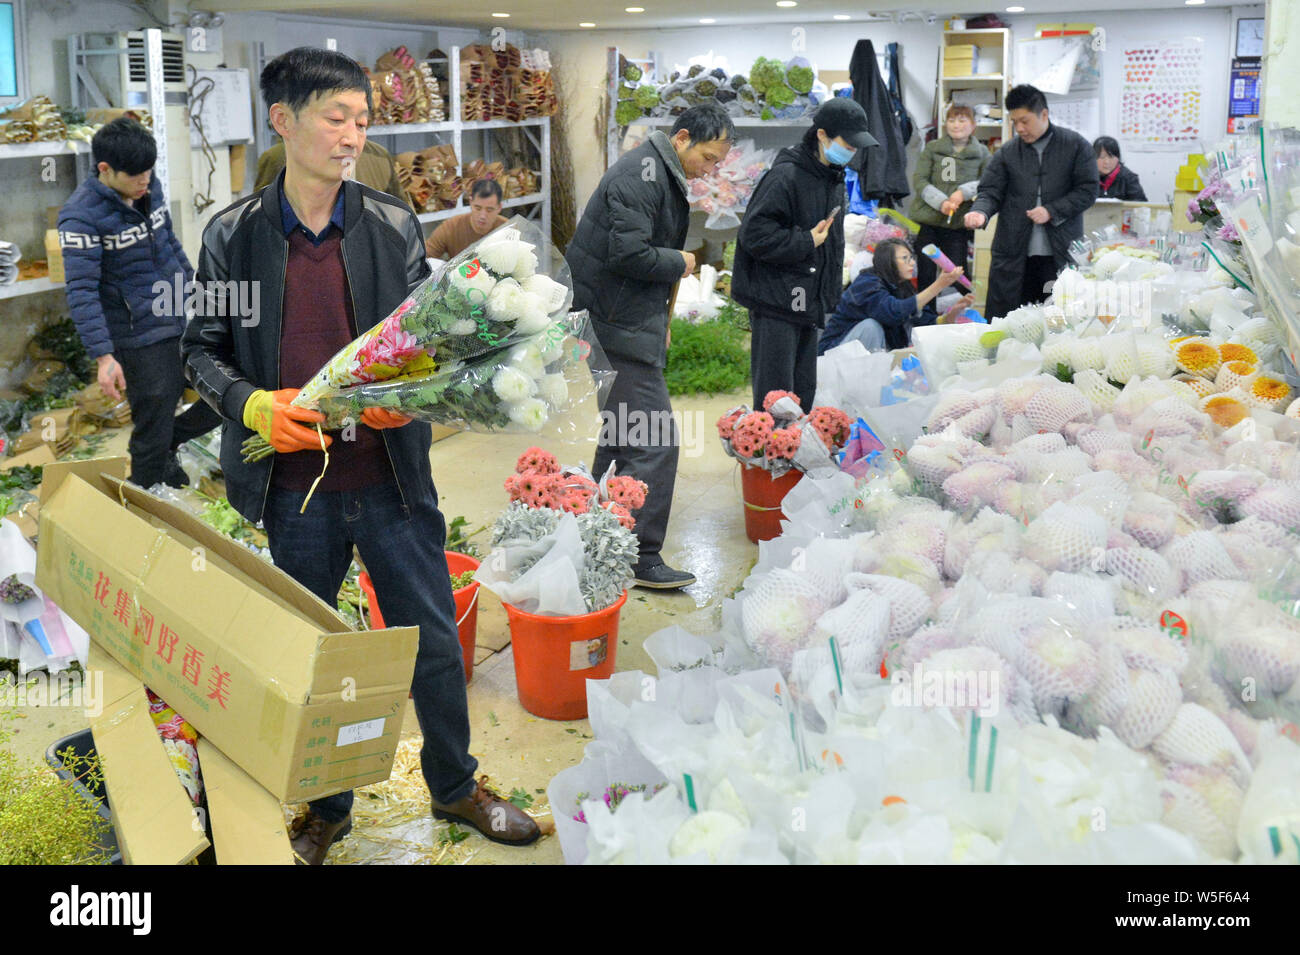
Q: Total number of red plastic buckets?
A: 3